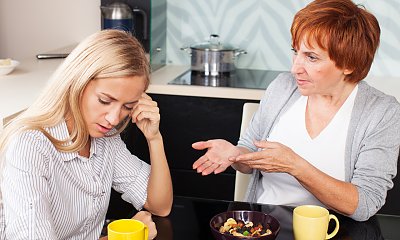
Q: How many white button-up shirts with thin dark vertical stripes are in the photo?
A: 1